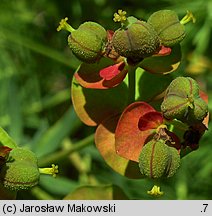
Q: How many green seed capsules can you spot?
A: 6